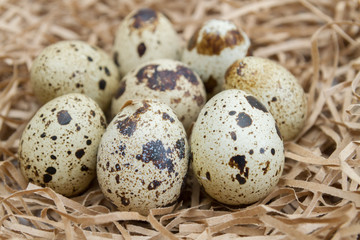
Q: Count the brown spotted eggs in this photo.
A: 8